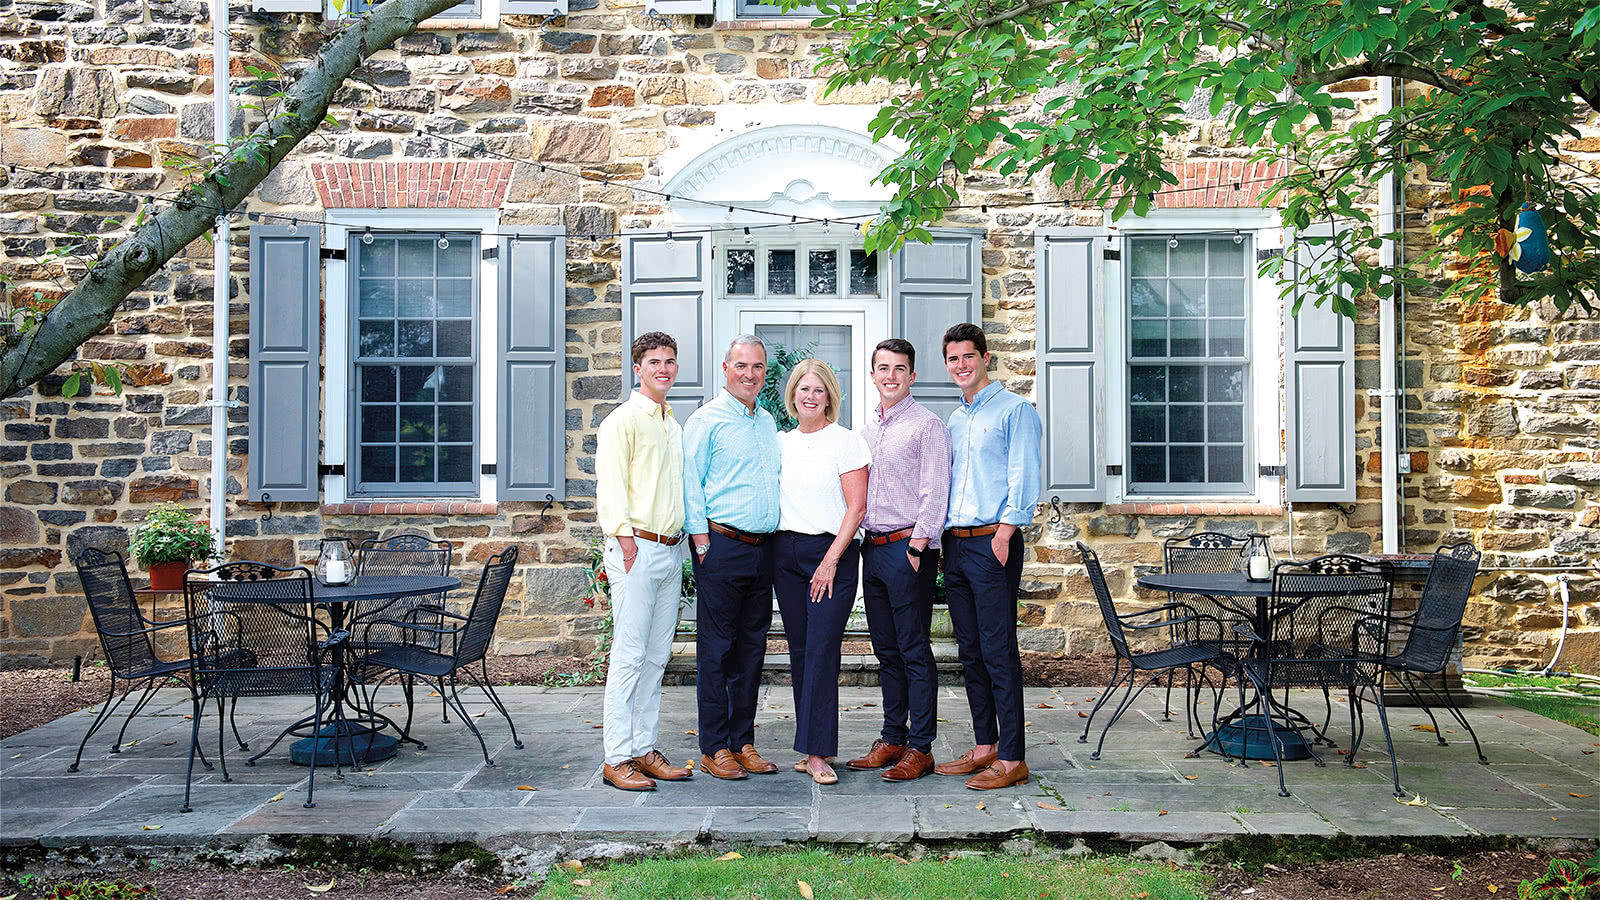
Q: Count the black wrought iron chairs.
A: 8